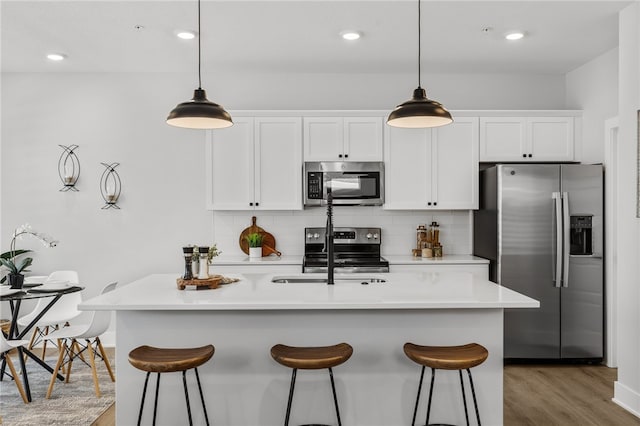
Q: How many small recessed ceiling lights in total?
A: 4